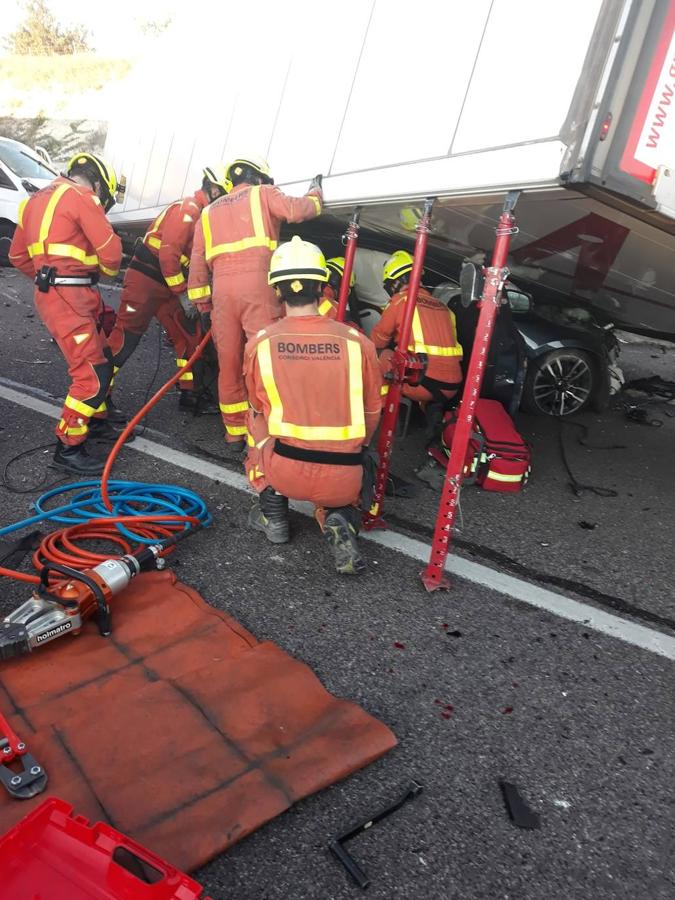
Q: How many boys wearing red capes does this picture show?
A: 0